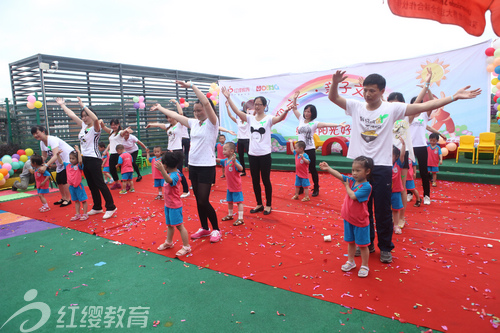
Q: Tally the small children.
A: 13